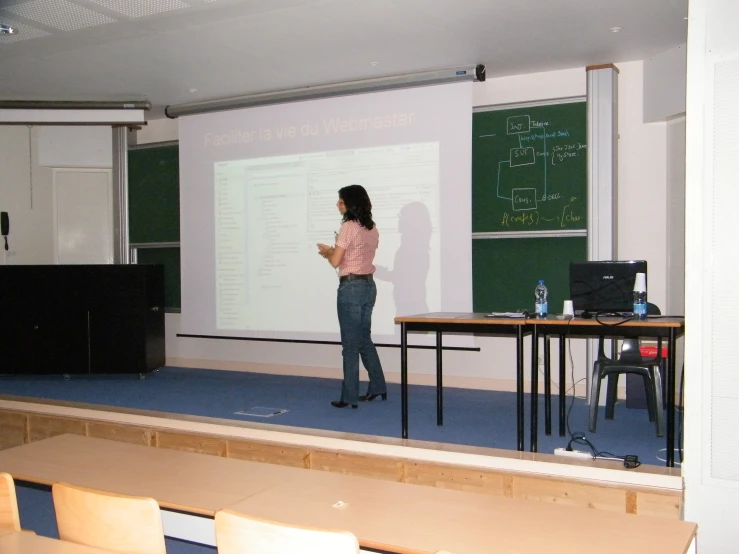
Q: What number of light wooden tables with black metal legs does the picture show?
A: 2